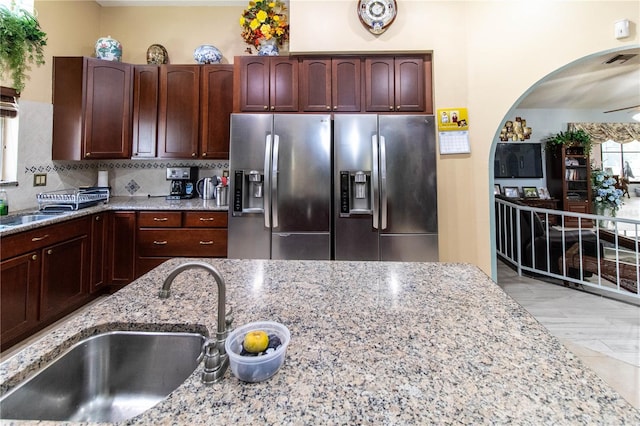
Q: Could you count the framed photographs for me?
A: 4